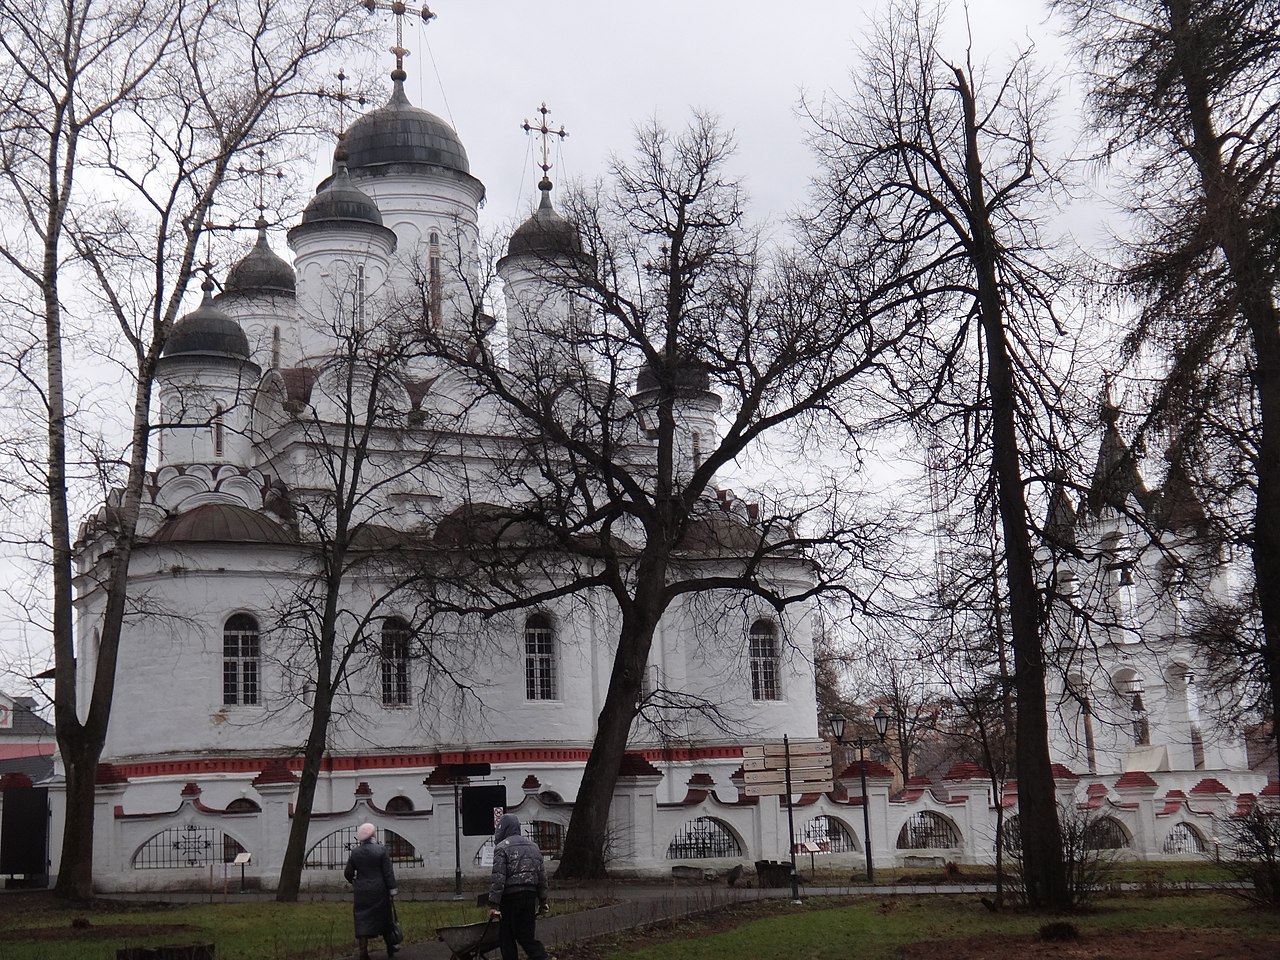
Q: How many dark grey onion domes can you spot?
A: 6